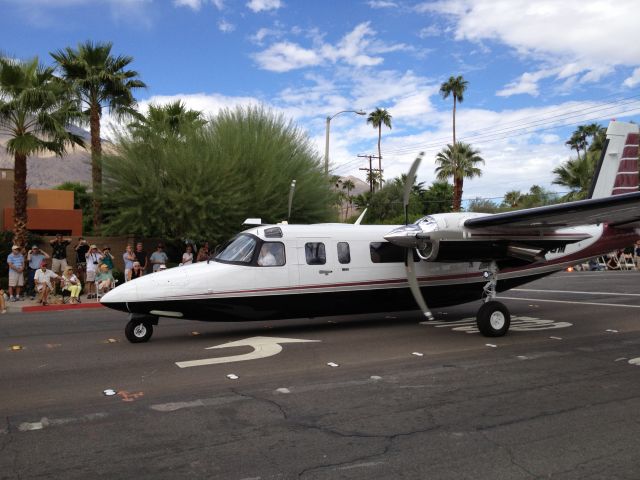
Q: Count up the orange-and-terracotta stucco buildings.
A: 1